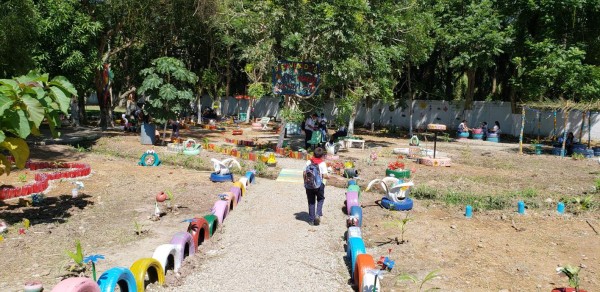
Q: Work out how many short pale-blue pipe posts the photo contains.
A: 3